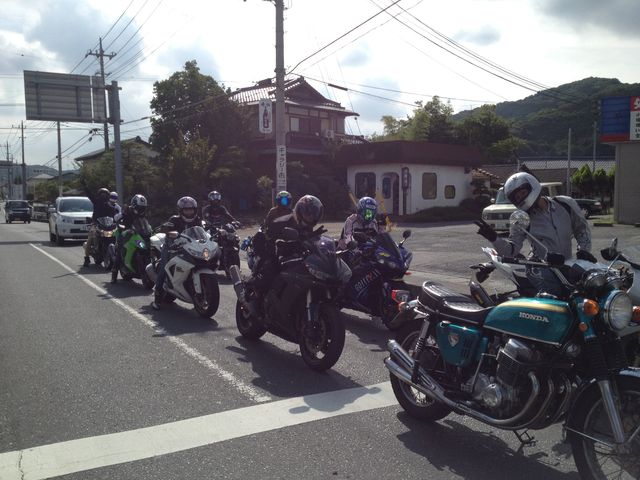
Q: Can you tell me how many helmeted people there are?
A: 9